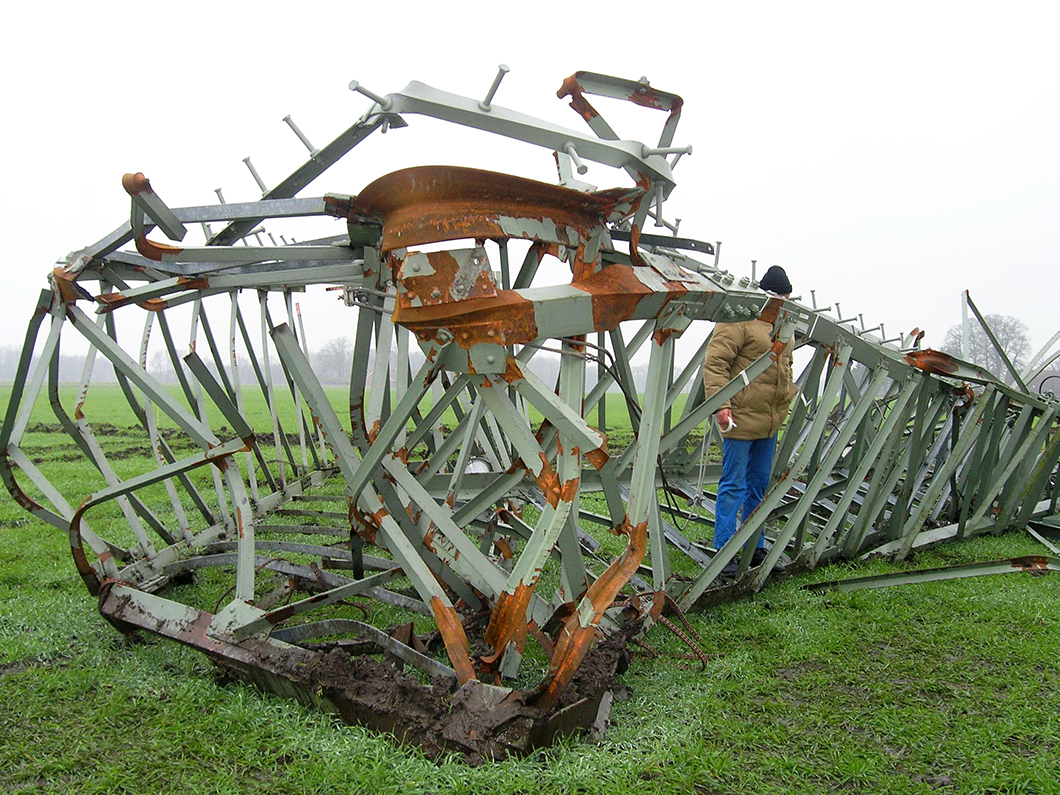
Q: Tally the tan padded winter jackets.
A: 1